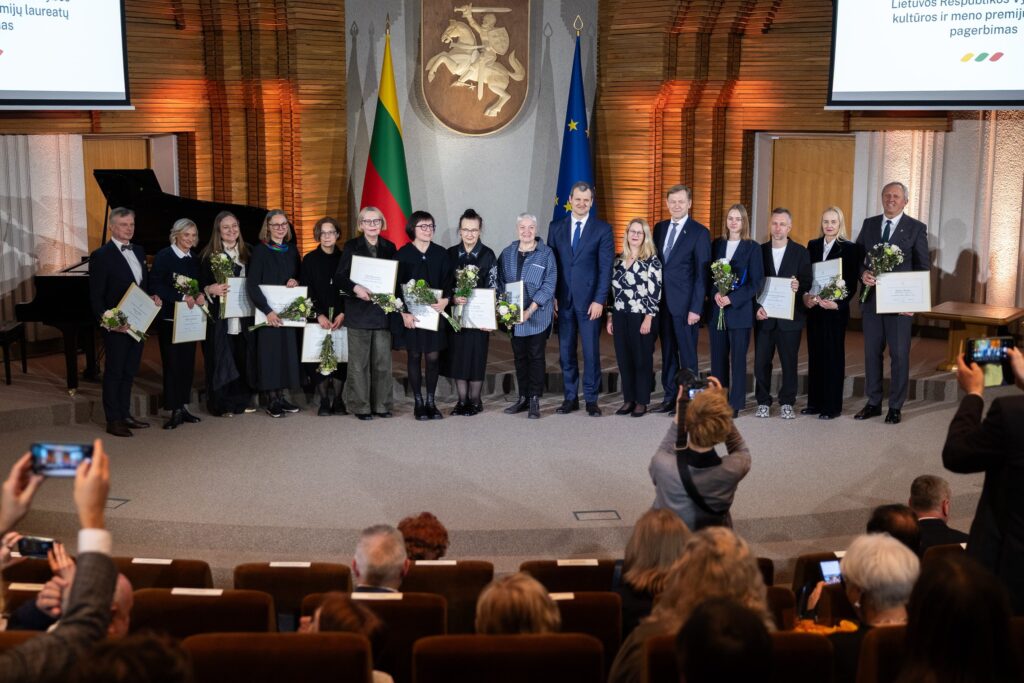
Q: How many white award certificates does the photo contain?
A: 12